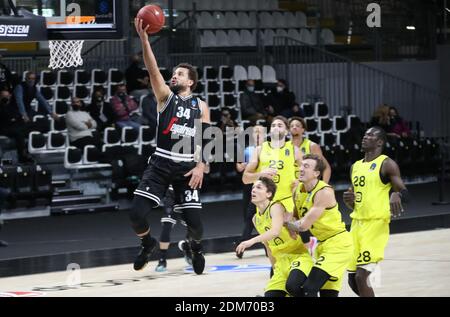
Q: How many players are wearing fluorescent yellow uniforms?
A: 5